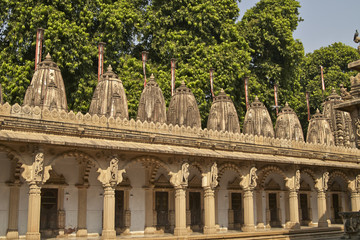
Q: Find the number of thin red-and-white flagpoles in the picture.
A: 9